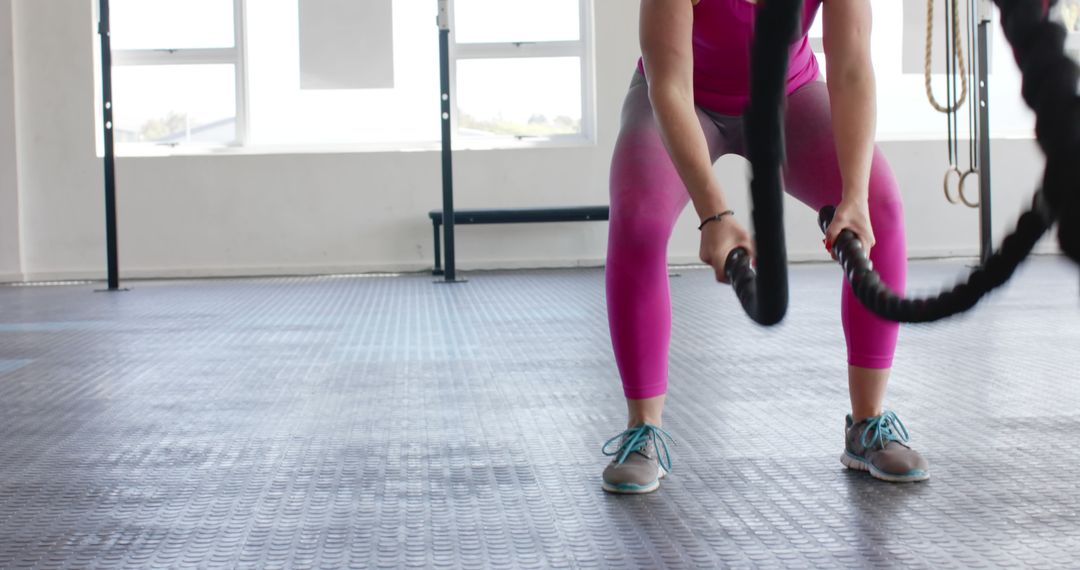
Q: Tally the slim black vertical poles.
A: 3